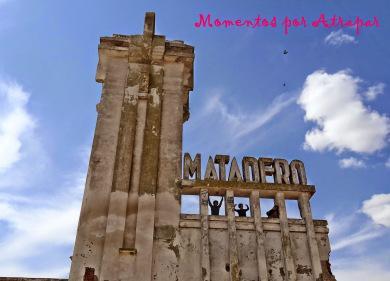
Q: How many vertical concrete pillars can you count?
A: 5